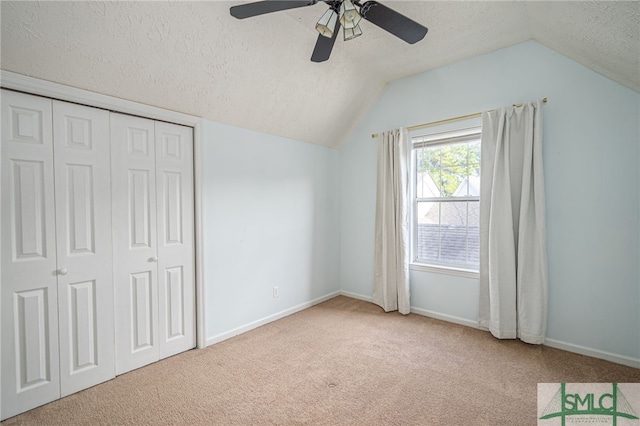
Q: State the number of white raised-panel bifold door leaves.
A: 4